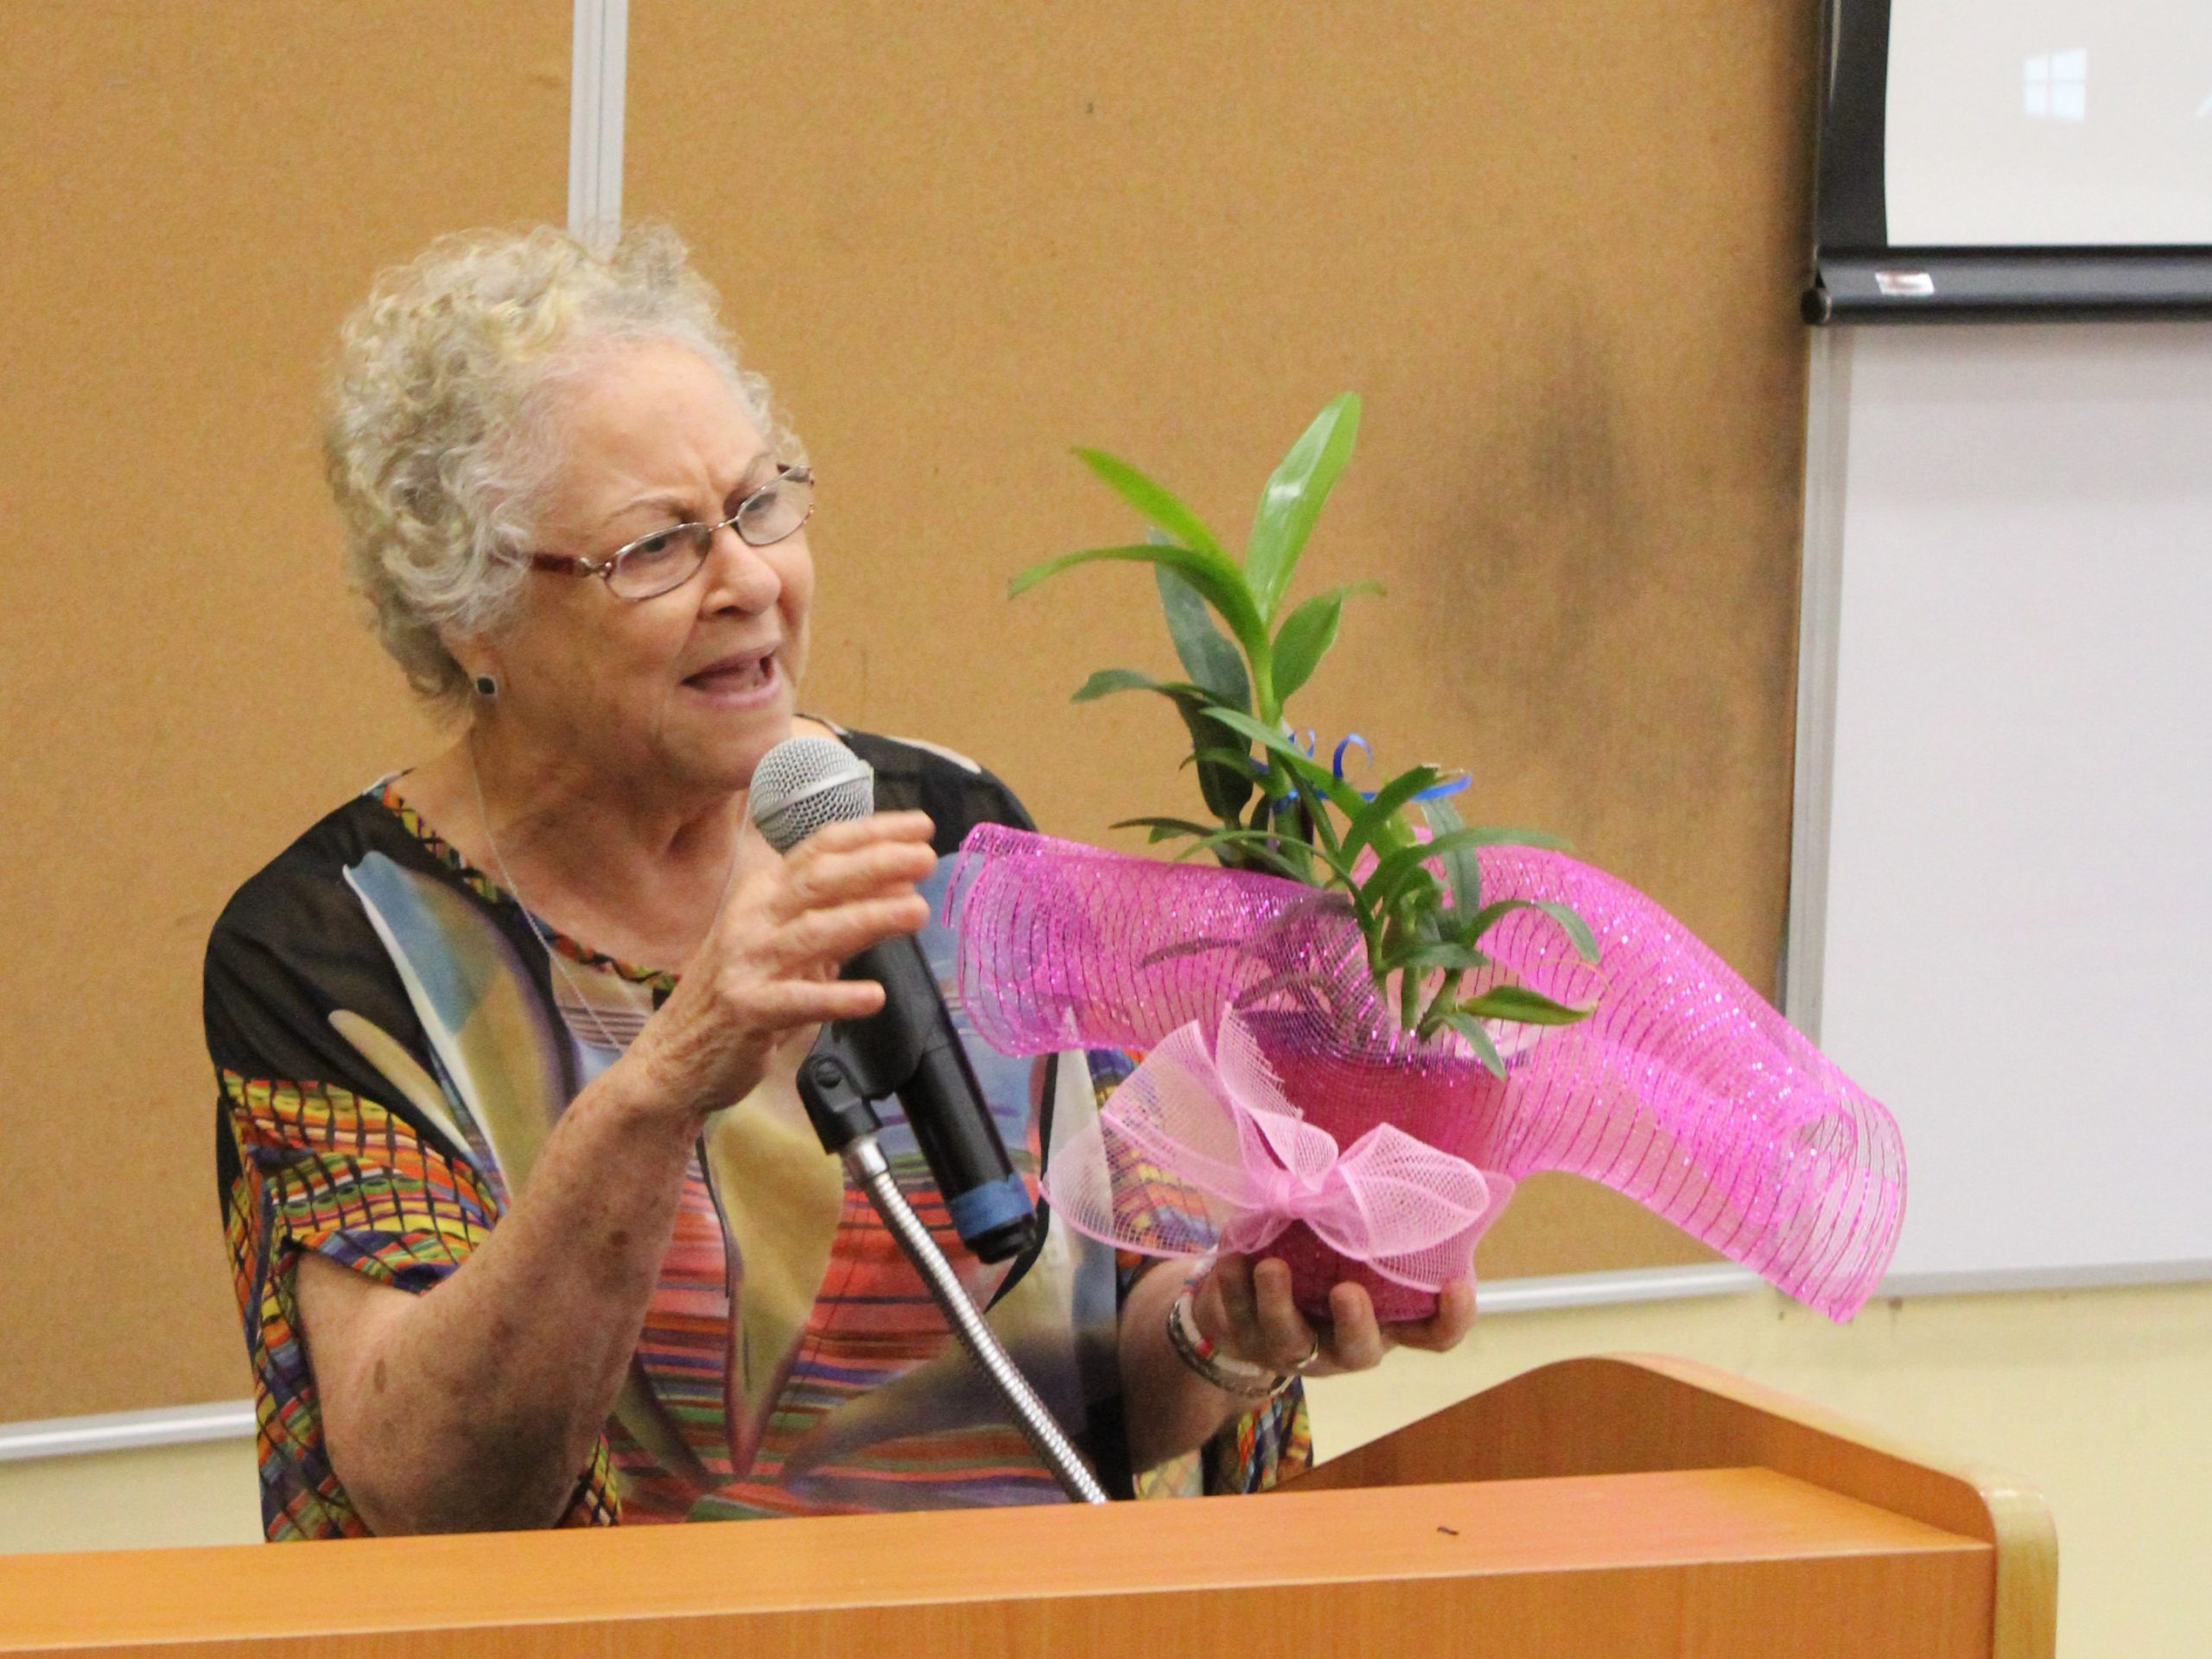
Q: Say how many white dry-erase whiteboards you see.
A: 1